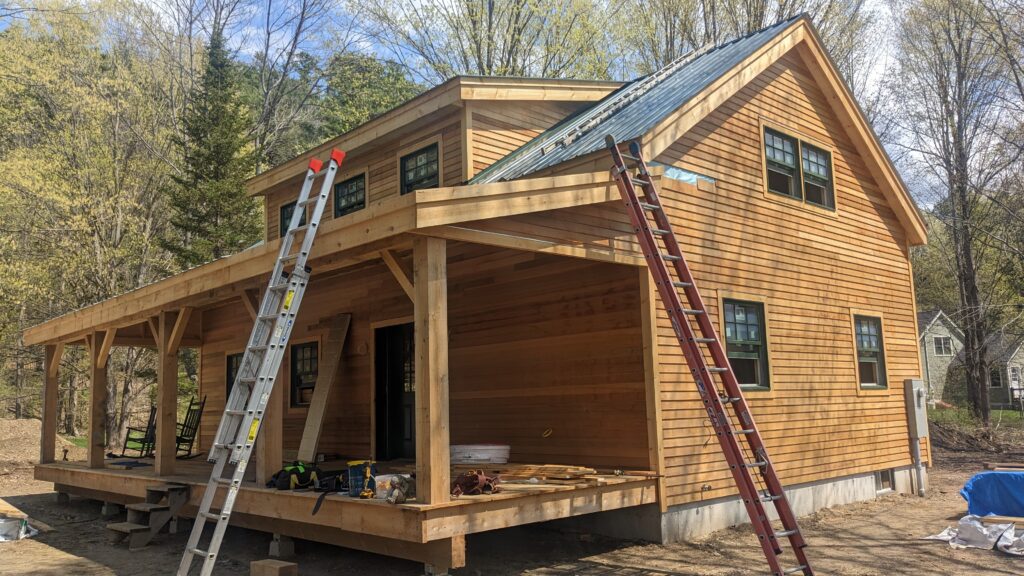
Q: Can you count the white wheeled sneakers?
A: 0